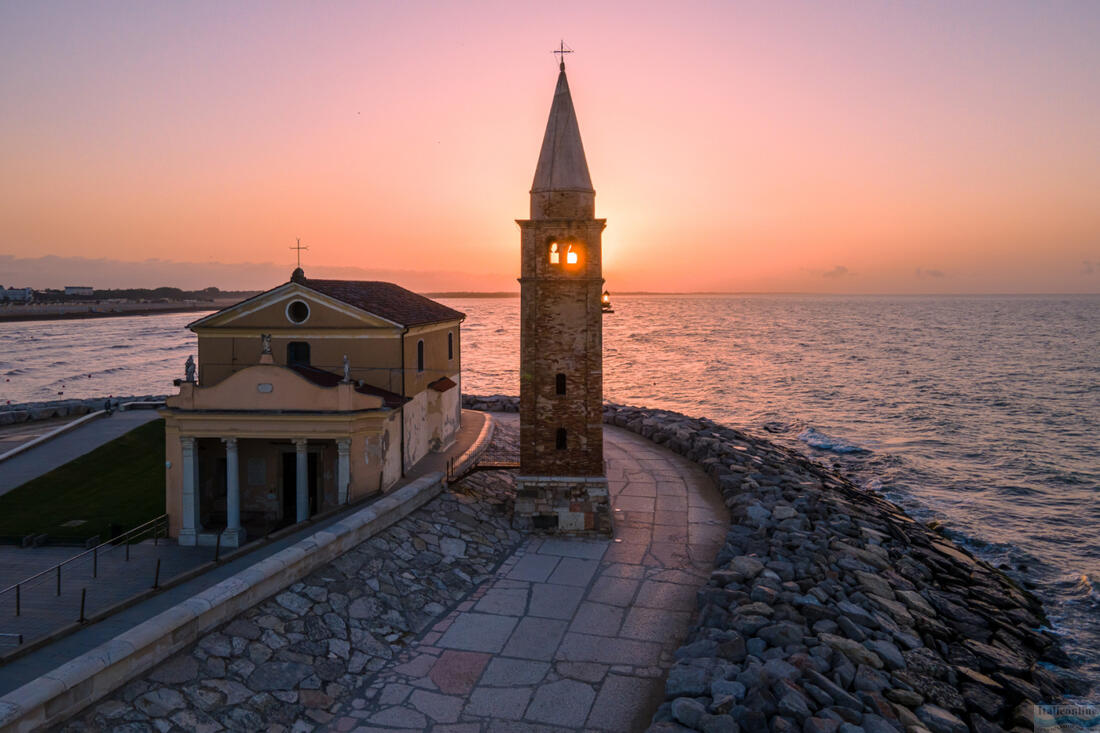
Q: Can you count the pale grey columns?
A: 4